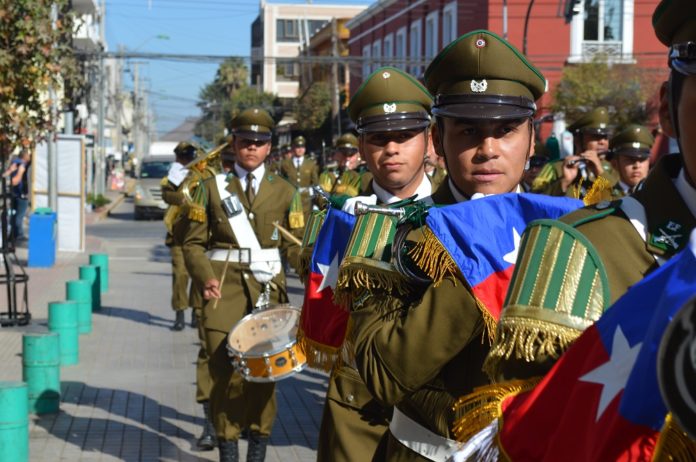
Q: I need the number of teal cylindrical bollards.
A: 6